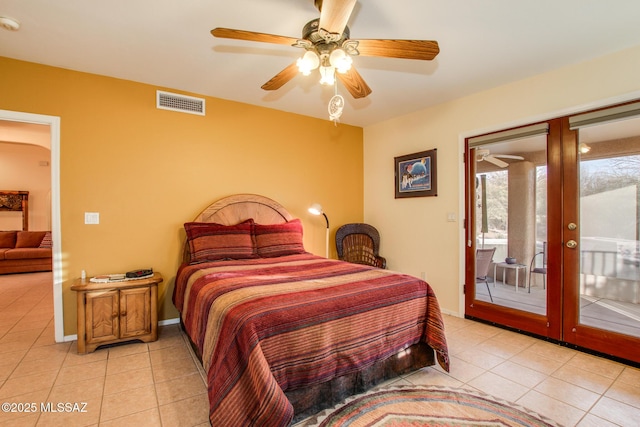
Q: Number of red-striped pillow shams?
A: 2